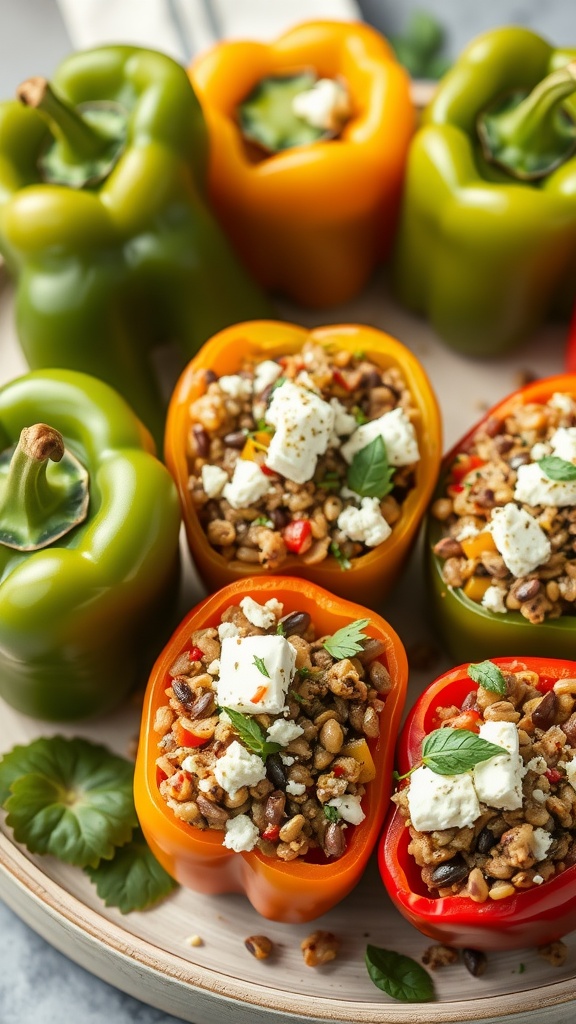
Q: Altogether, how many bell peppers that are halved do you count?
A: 4